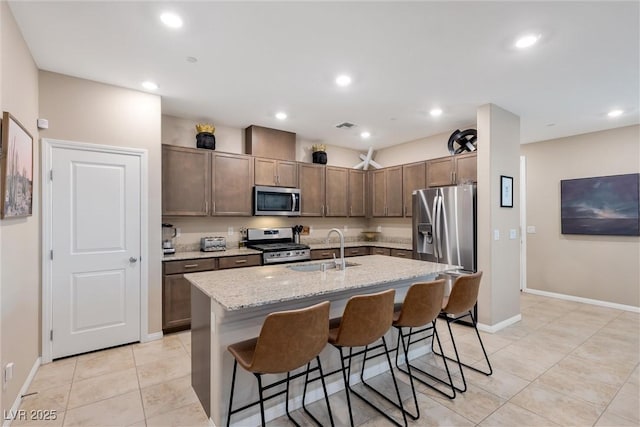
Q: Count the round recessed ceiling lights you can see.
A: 8